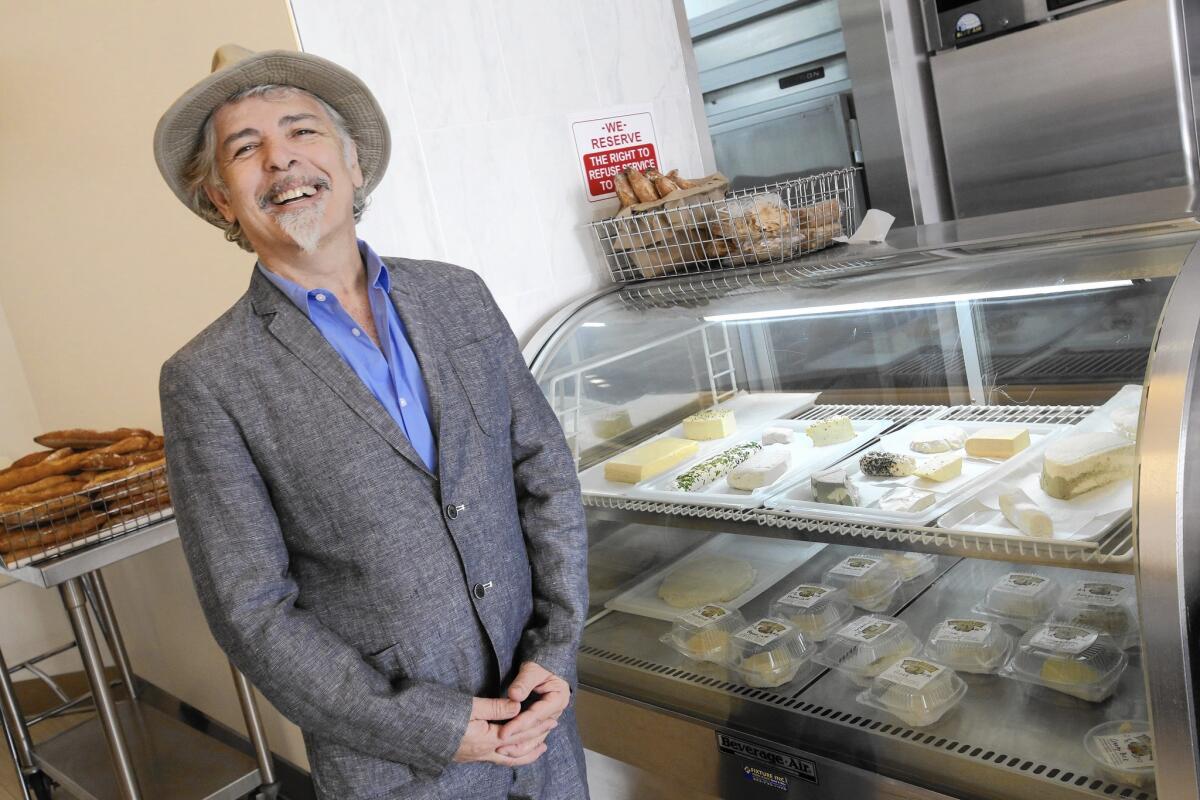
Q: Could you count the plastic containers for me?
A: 12